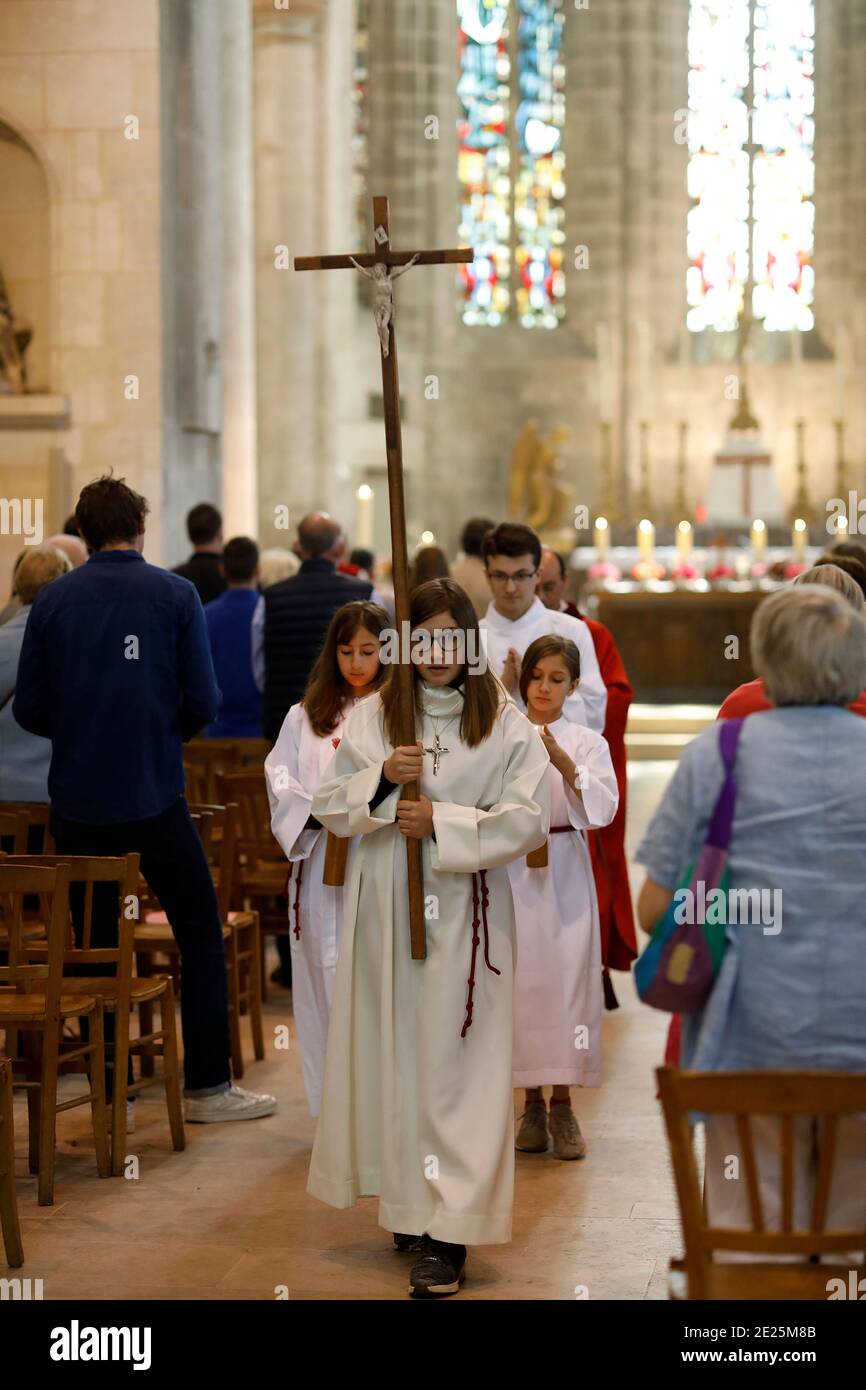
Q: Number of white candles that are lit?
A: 8